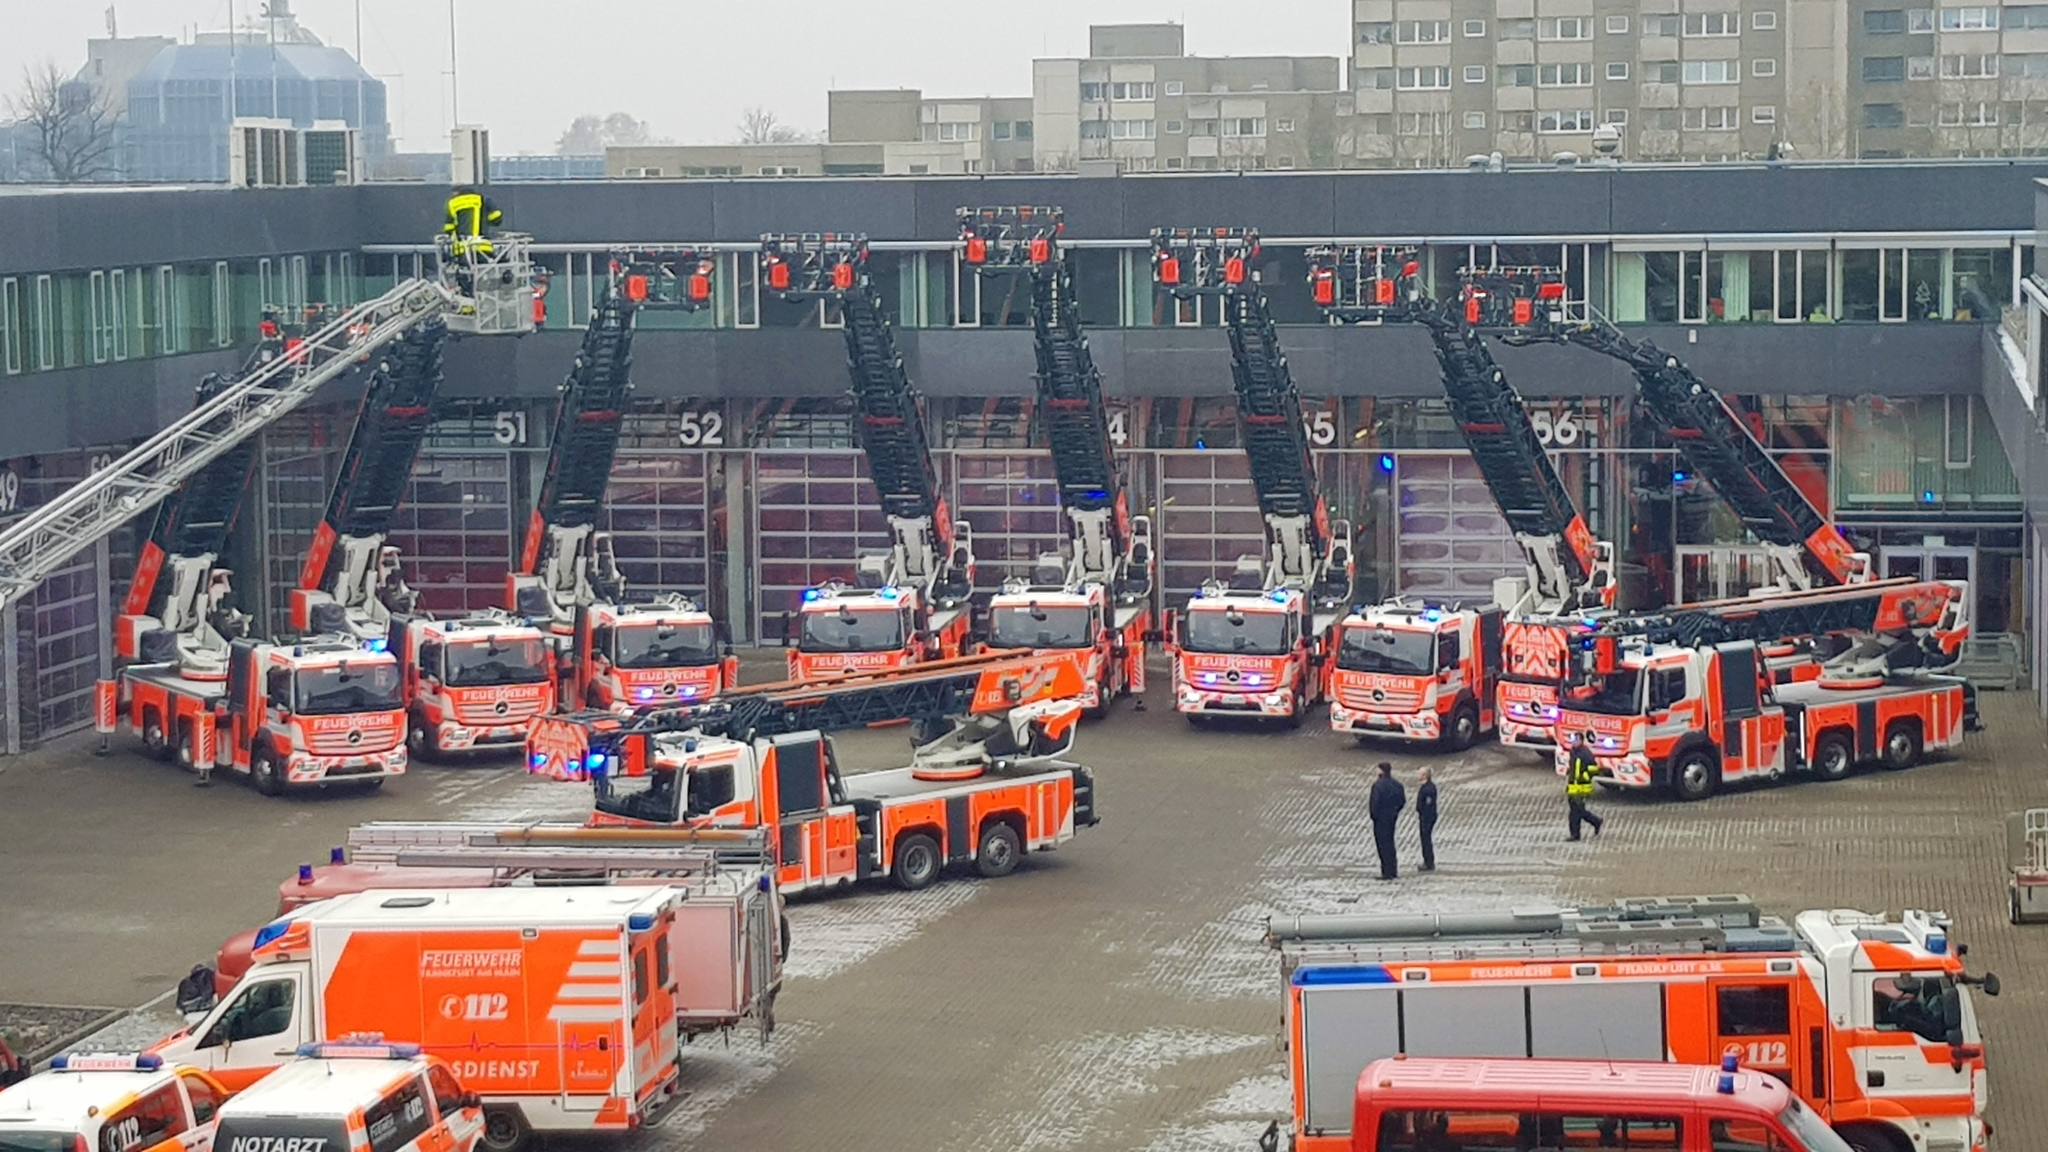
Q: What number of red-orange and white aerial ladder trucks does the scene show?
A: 10